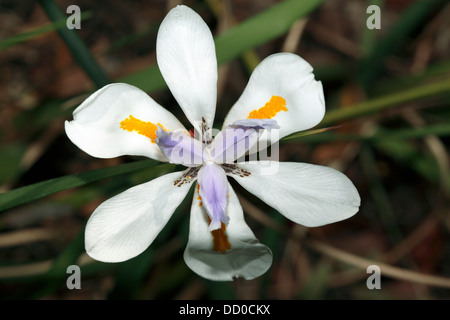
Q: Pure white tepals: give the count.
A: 3